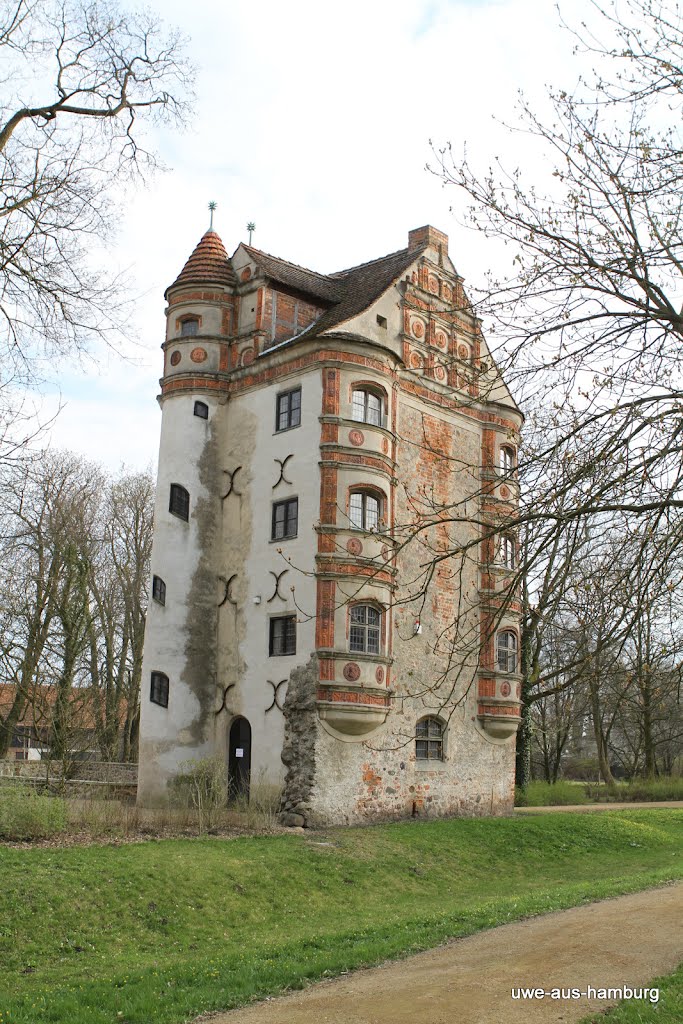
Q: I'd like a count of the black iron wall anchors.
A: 6